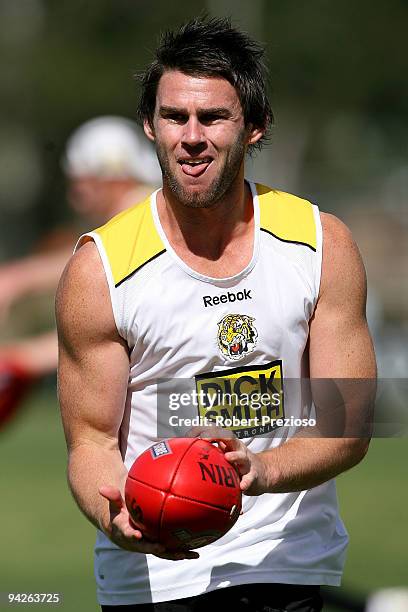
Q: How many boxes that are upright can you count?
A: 0